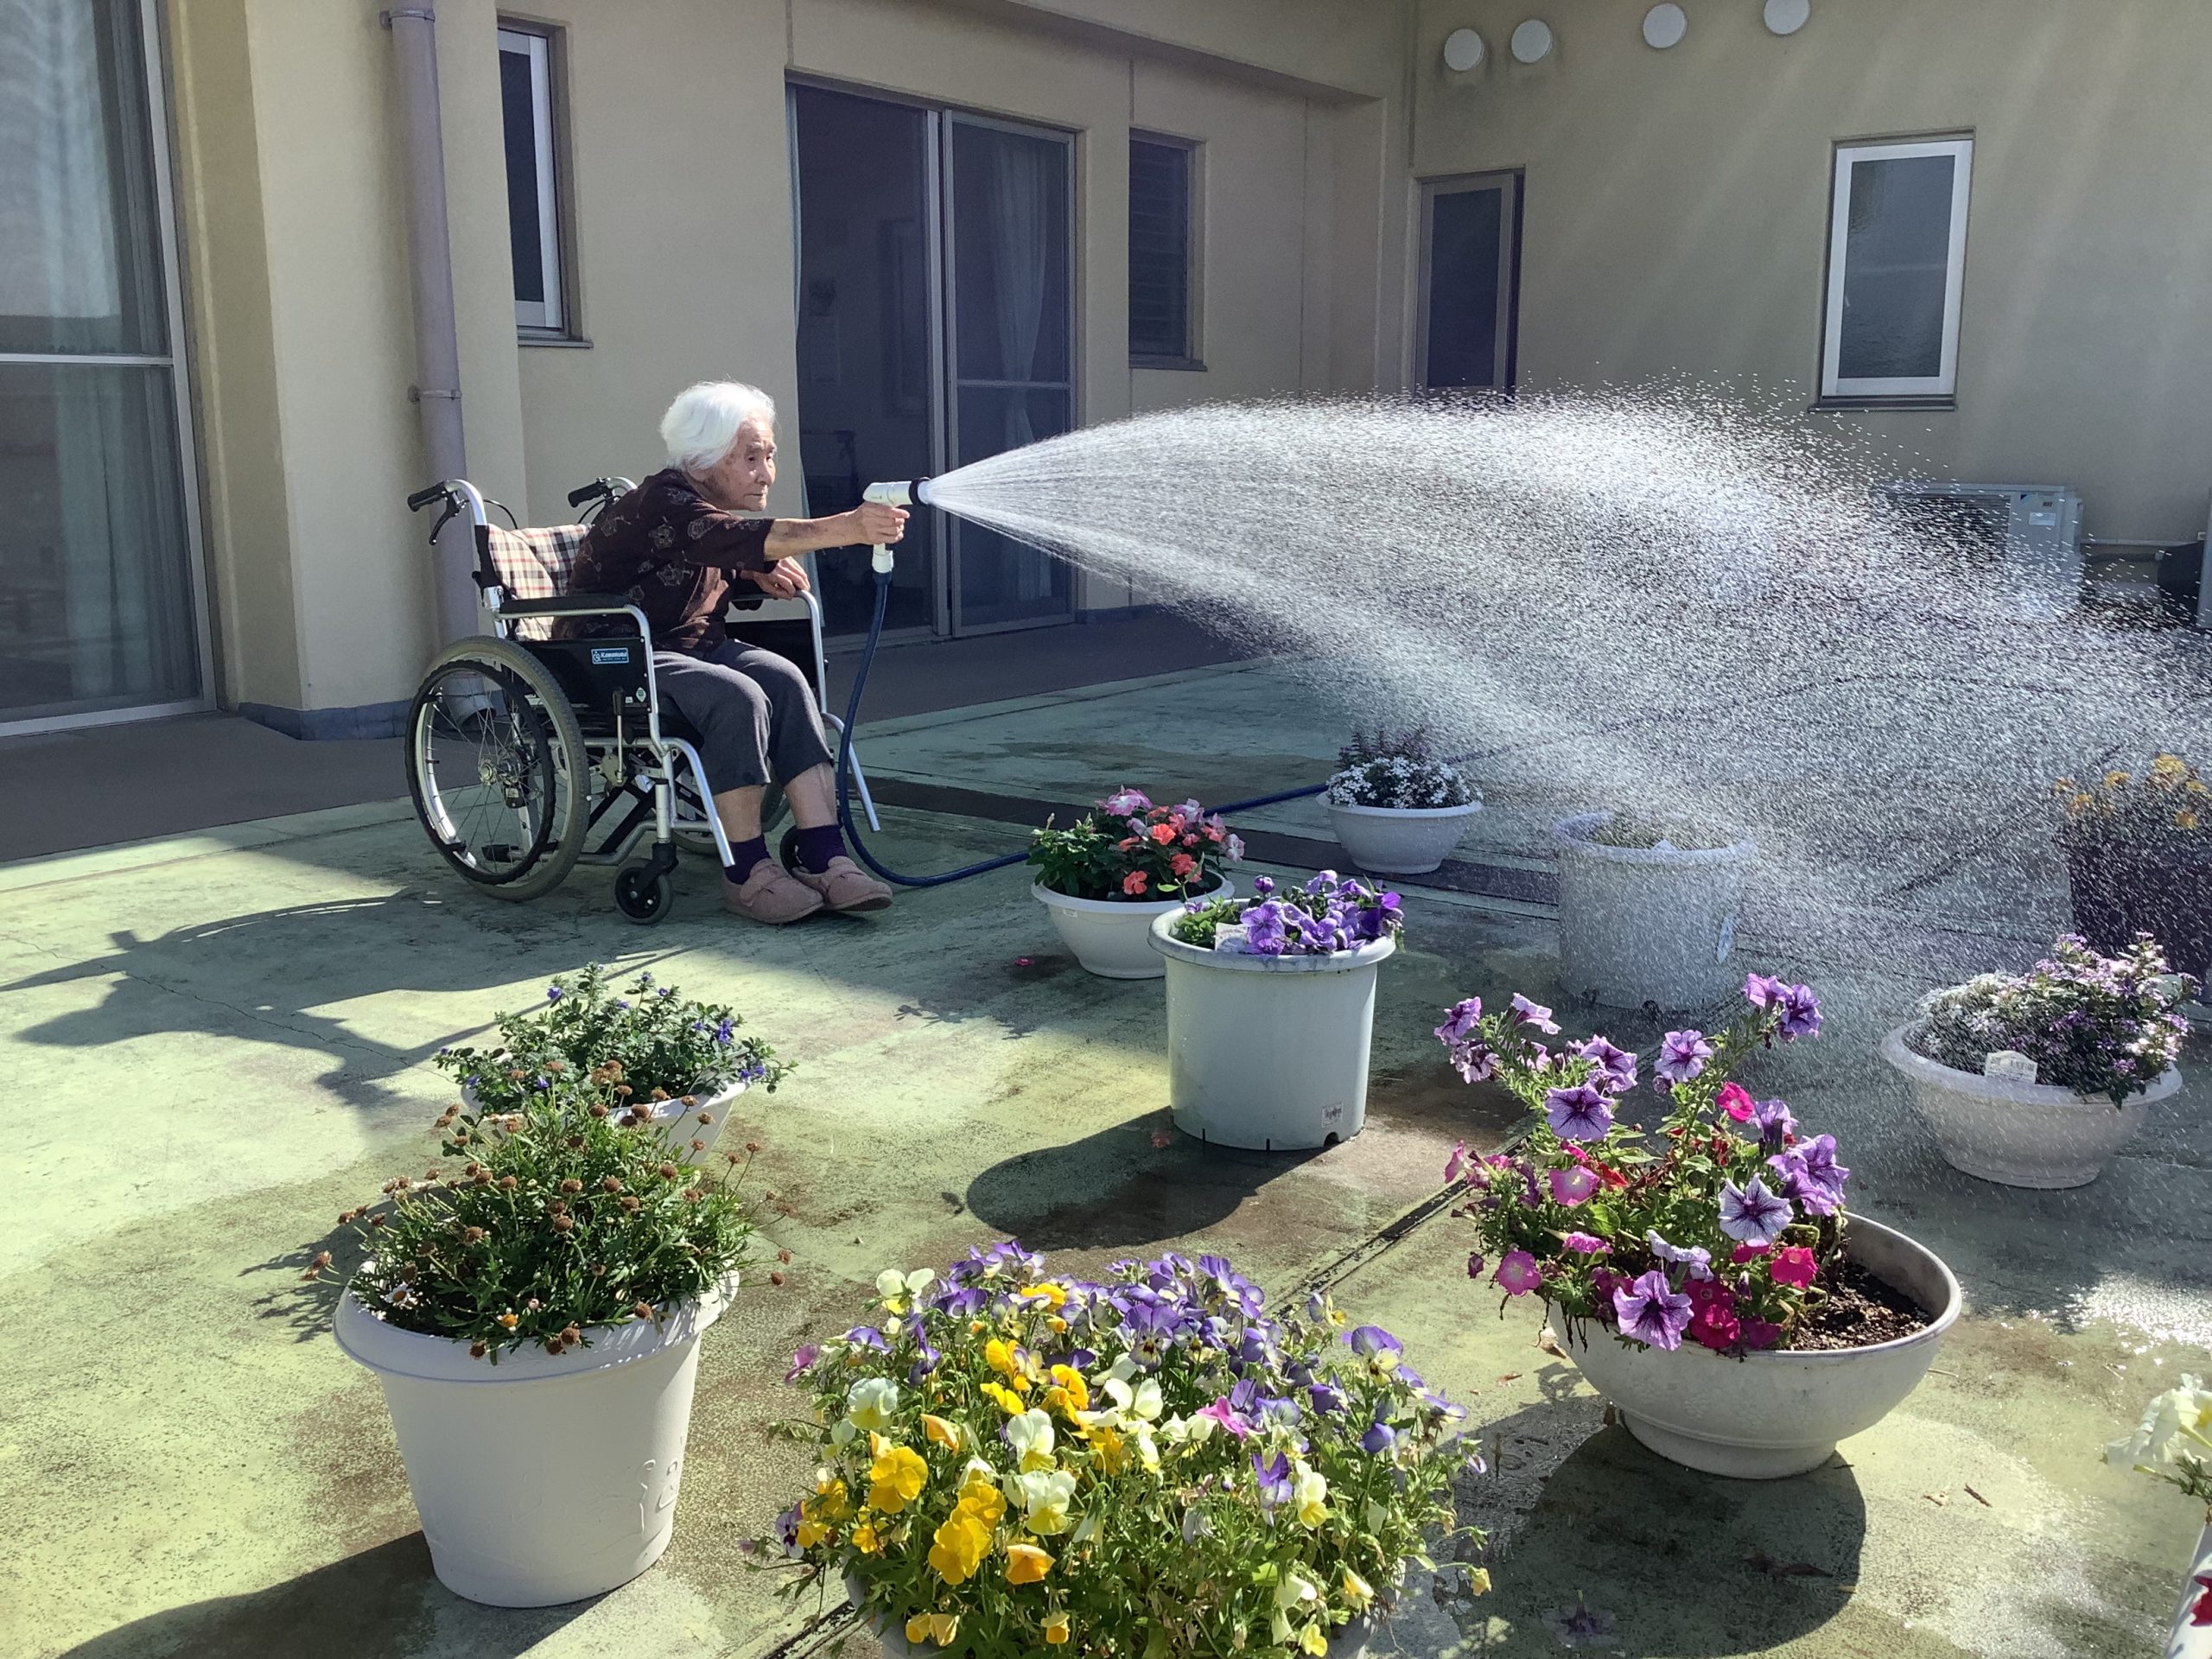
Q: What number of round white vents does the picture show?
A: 4